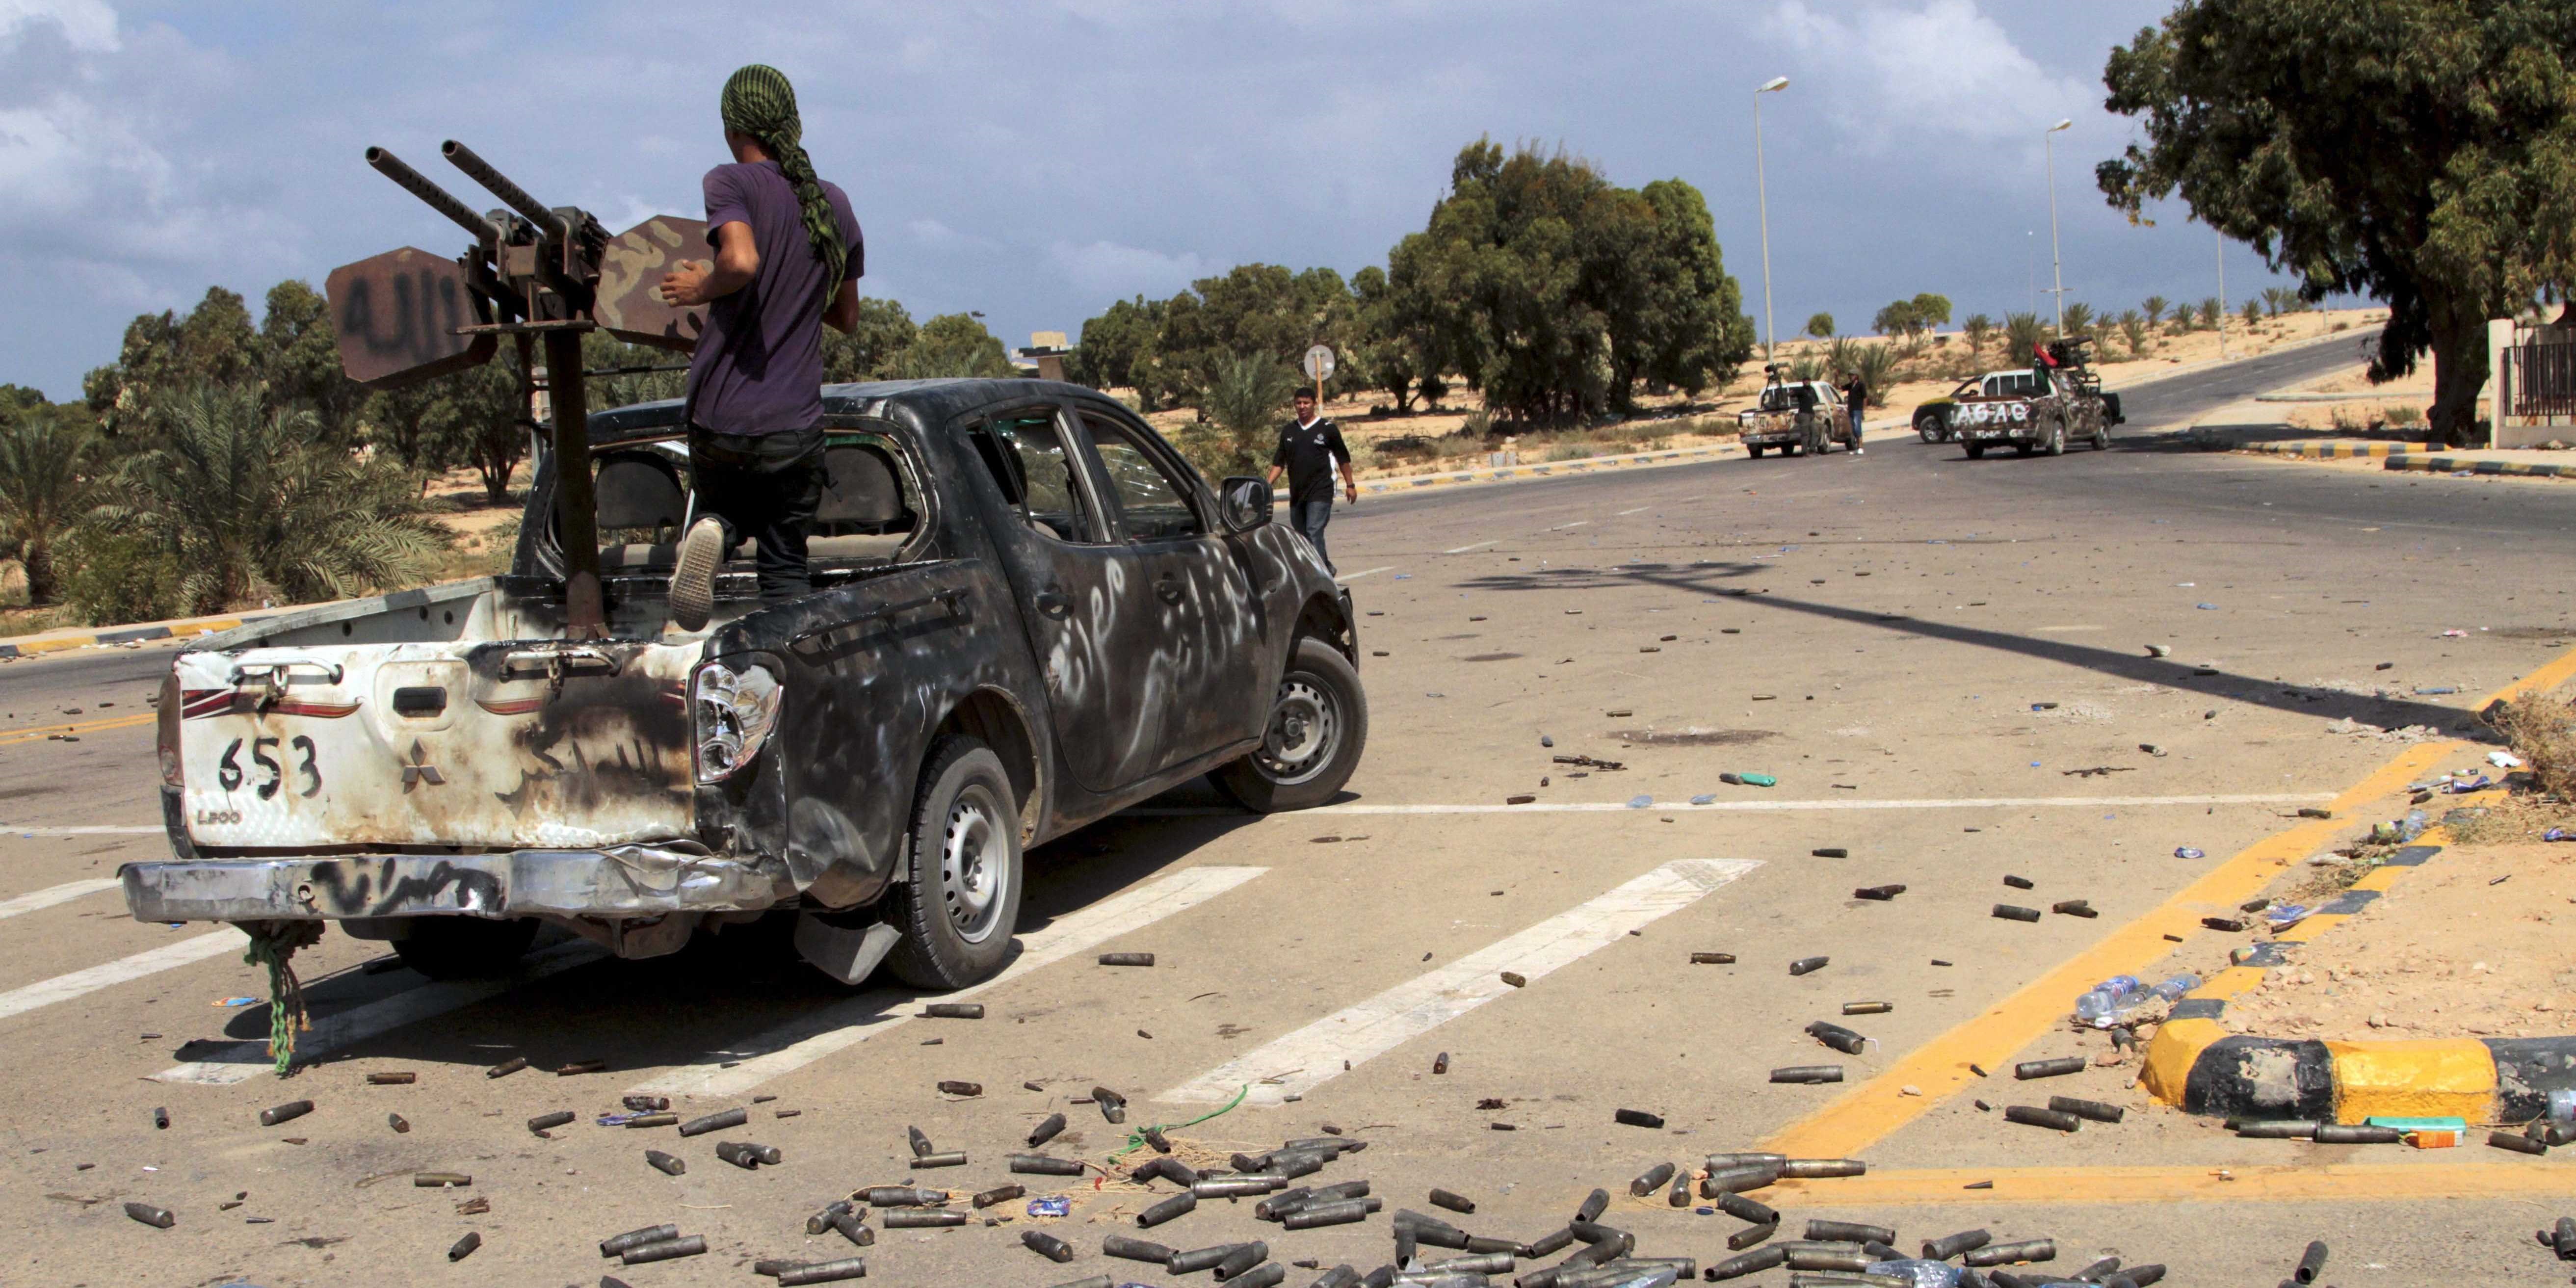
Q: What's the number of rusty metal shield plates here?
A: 2